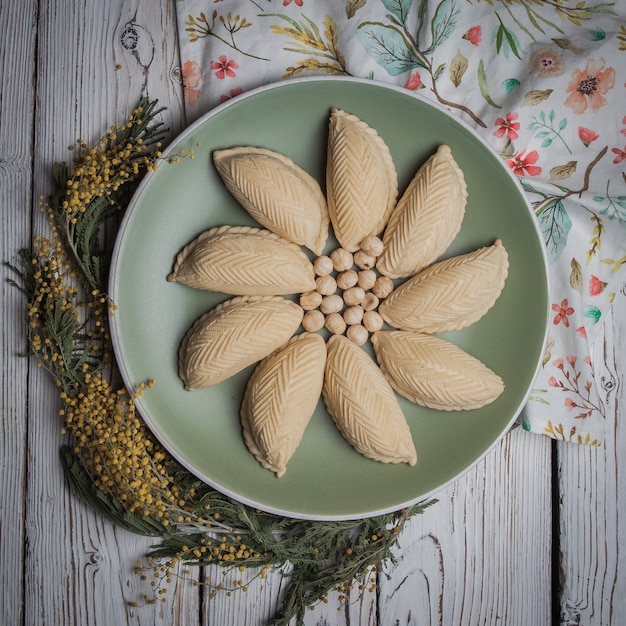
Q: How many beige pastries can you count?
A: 9